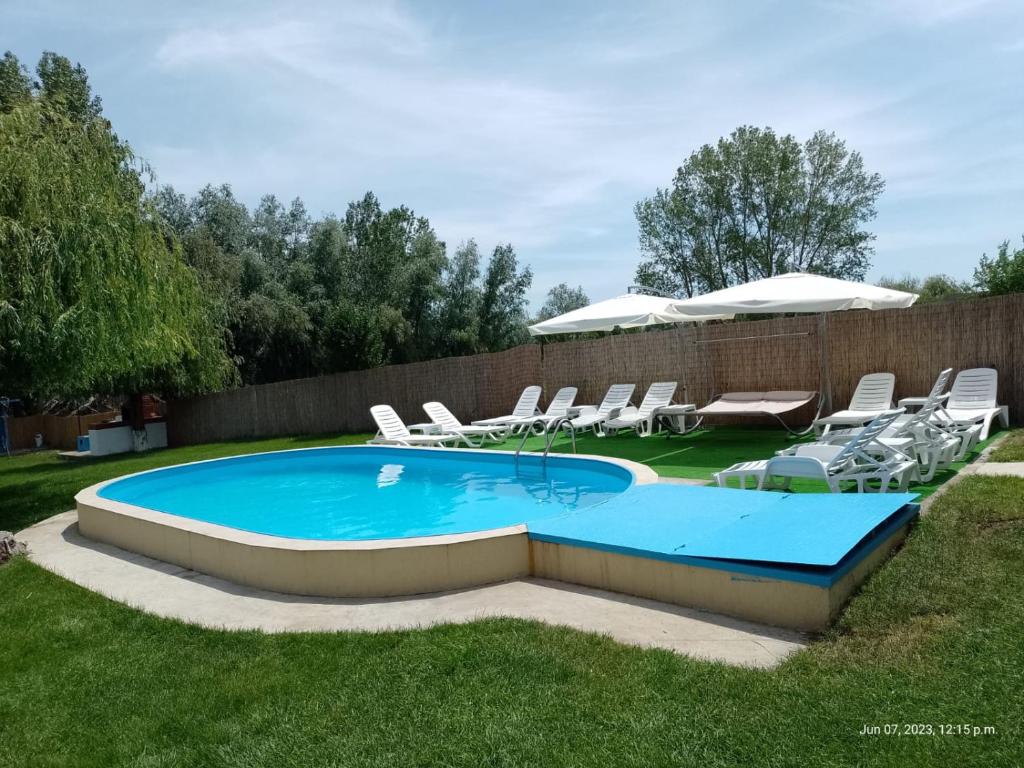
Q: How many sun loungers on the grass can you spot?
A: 11